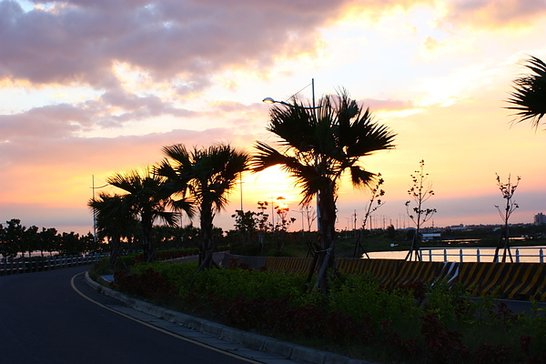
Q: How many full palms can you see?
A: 4